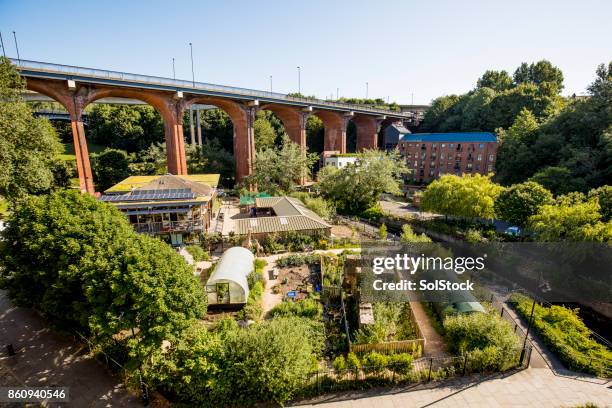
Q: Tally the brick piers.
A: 6